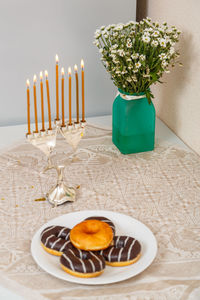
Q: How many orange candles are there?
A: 9